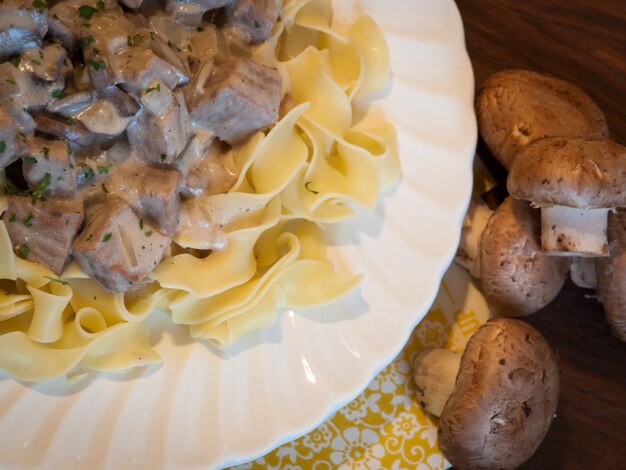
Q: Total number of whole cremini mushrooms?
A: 5